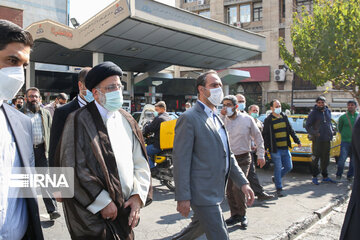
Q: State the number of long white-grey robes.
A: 1